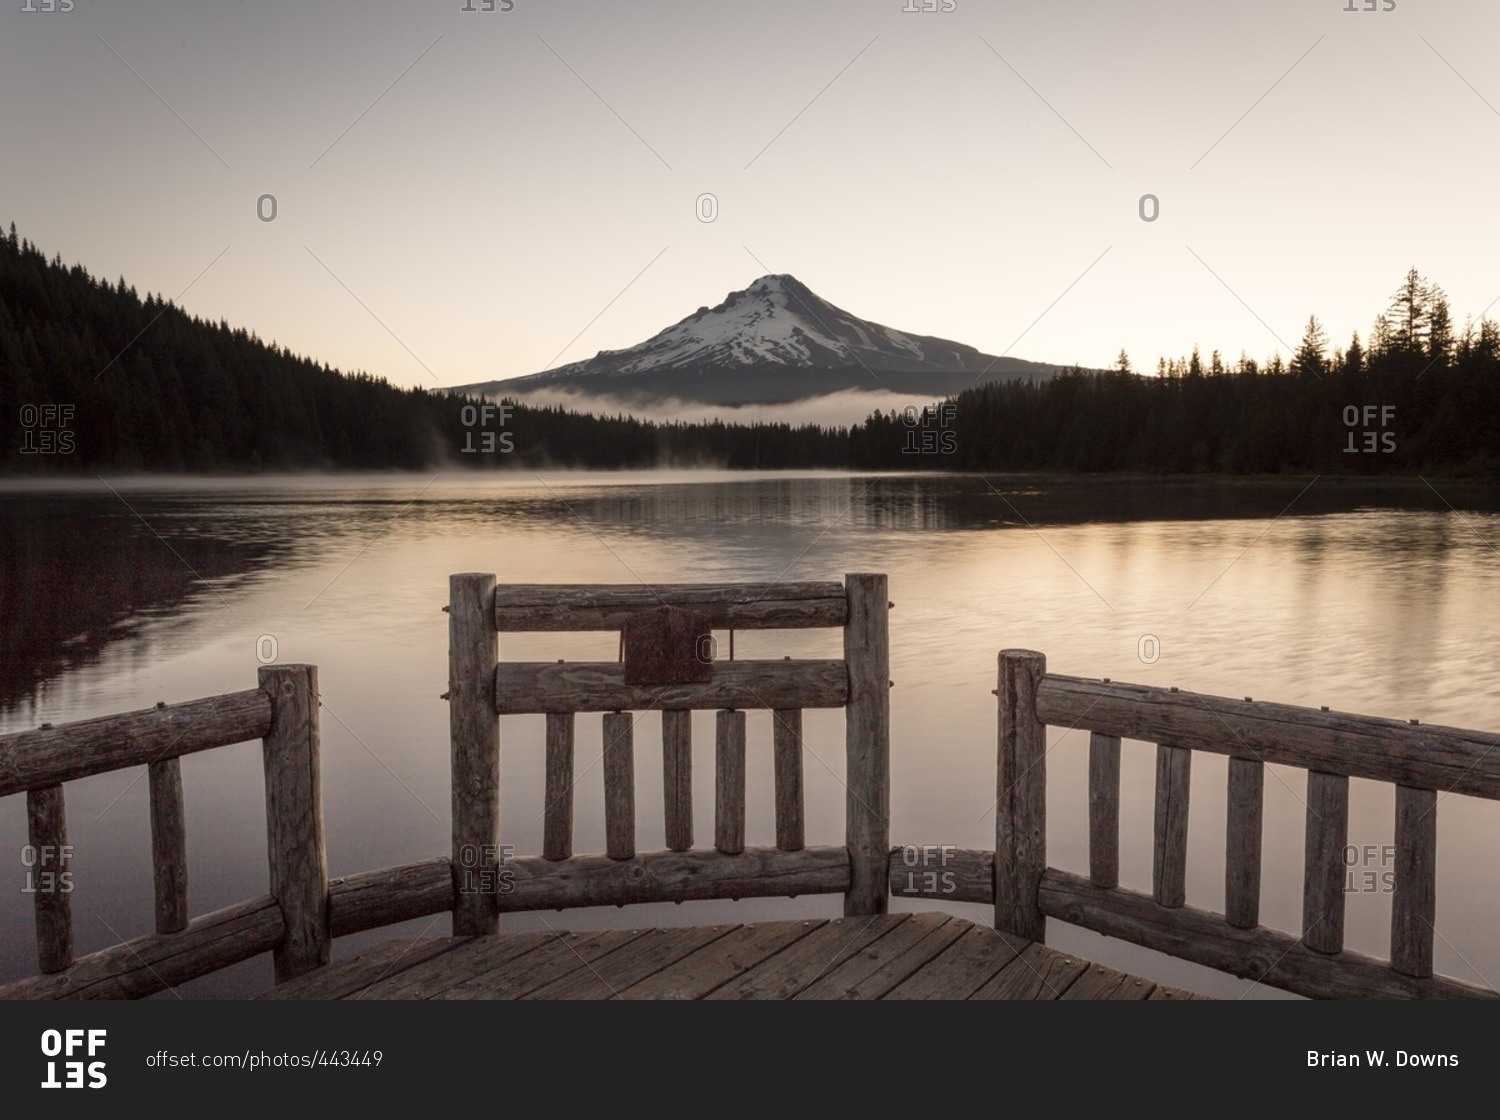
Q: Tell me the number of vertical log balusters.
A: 12